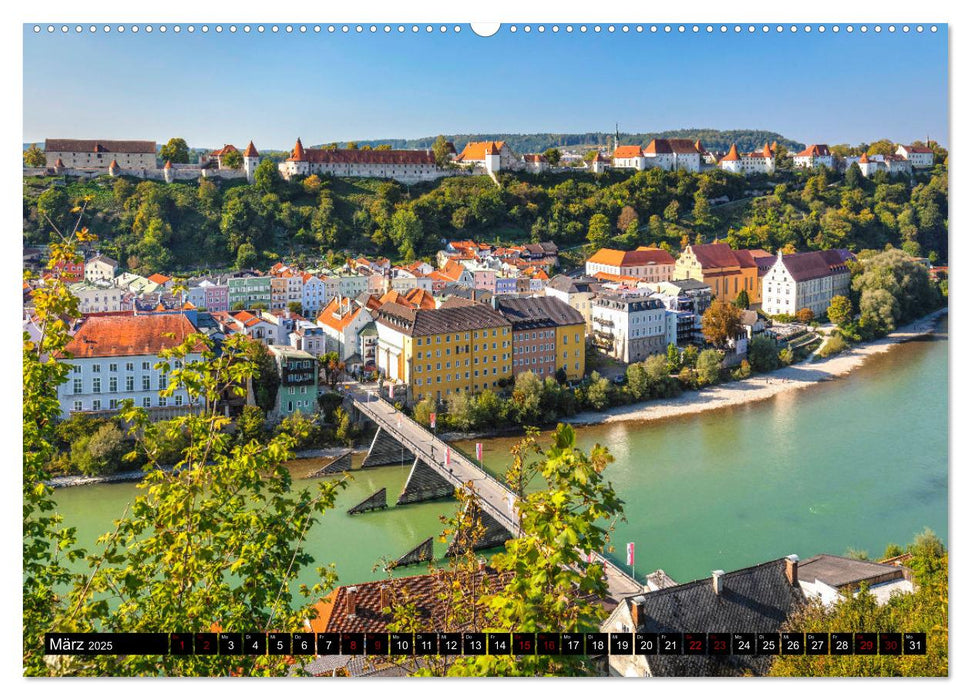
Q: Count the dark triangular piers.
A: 6